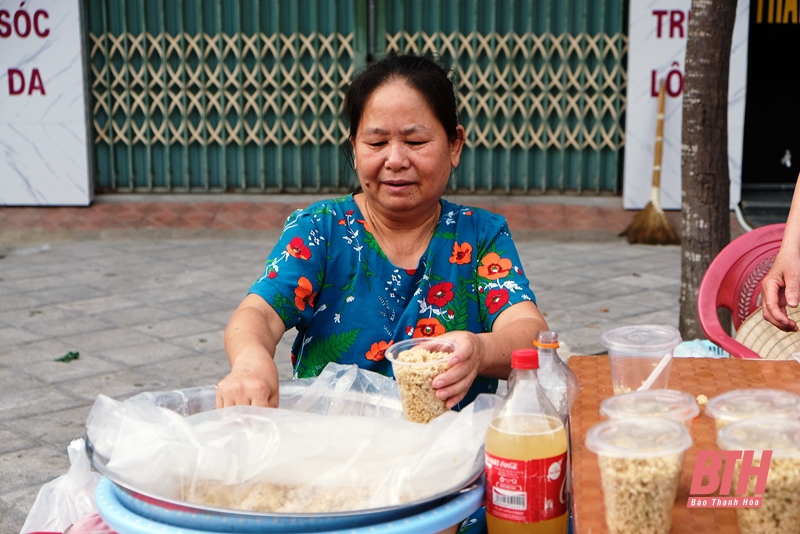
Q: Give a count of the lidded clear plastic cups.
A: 5